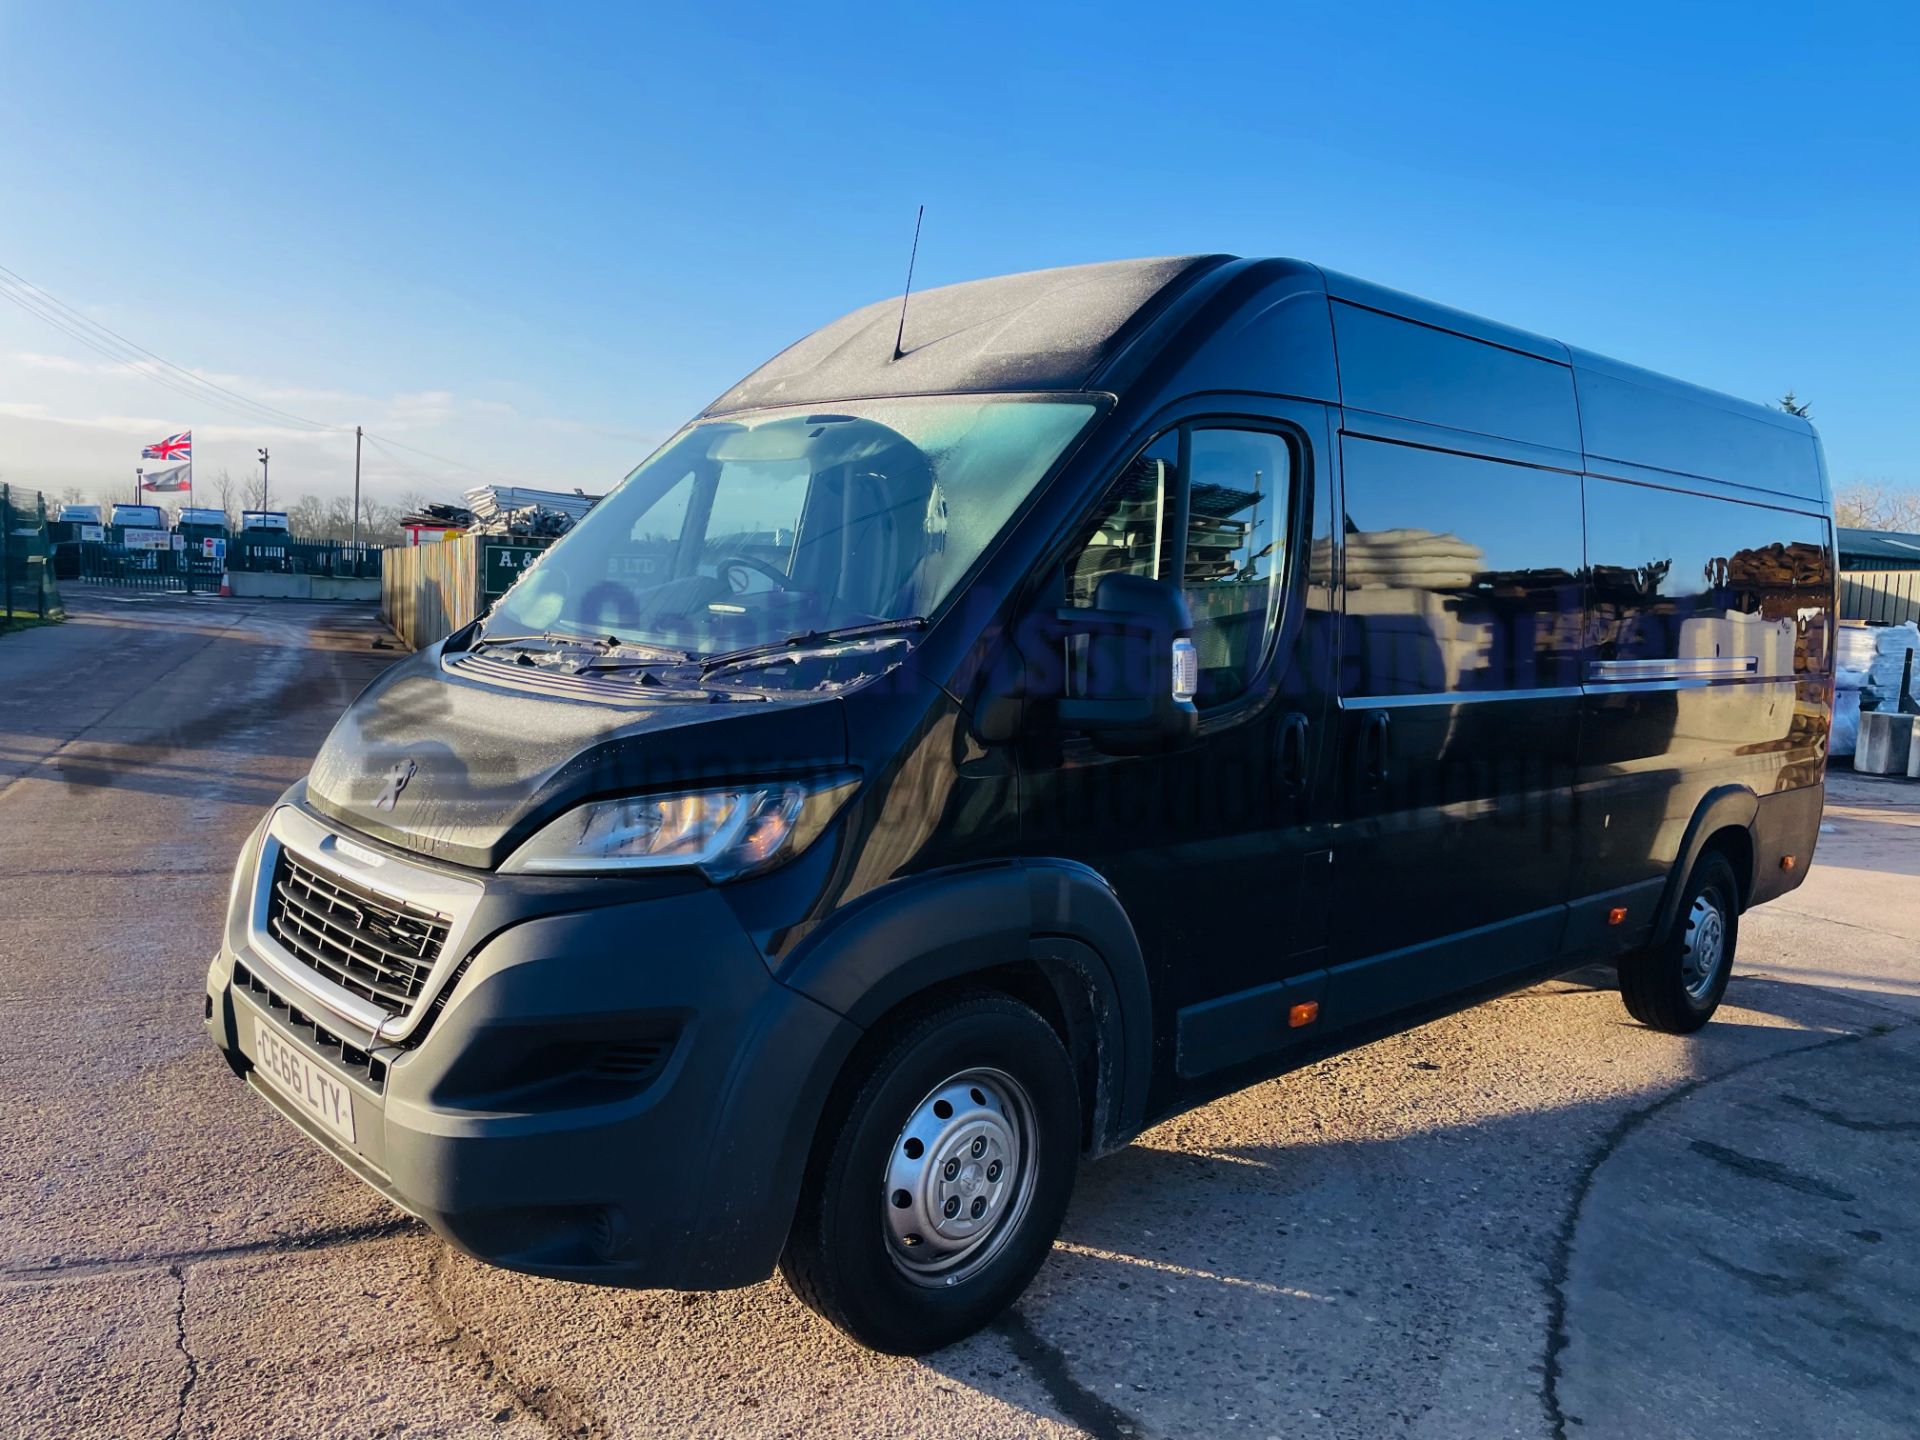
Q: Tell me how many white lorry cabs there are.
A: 4